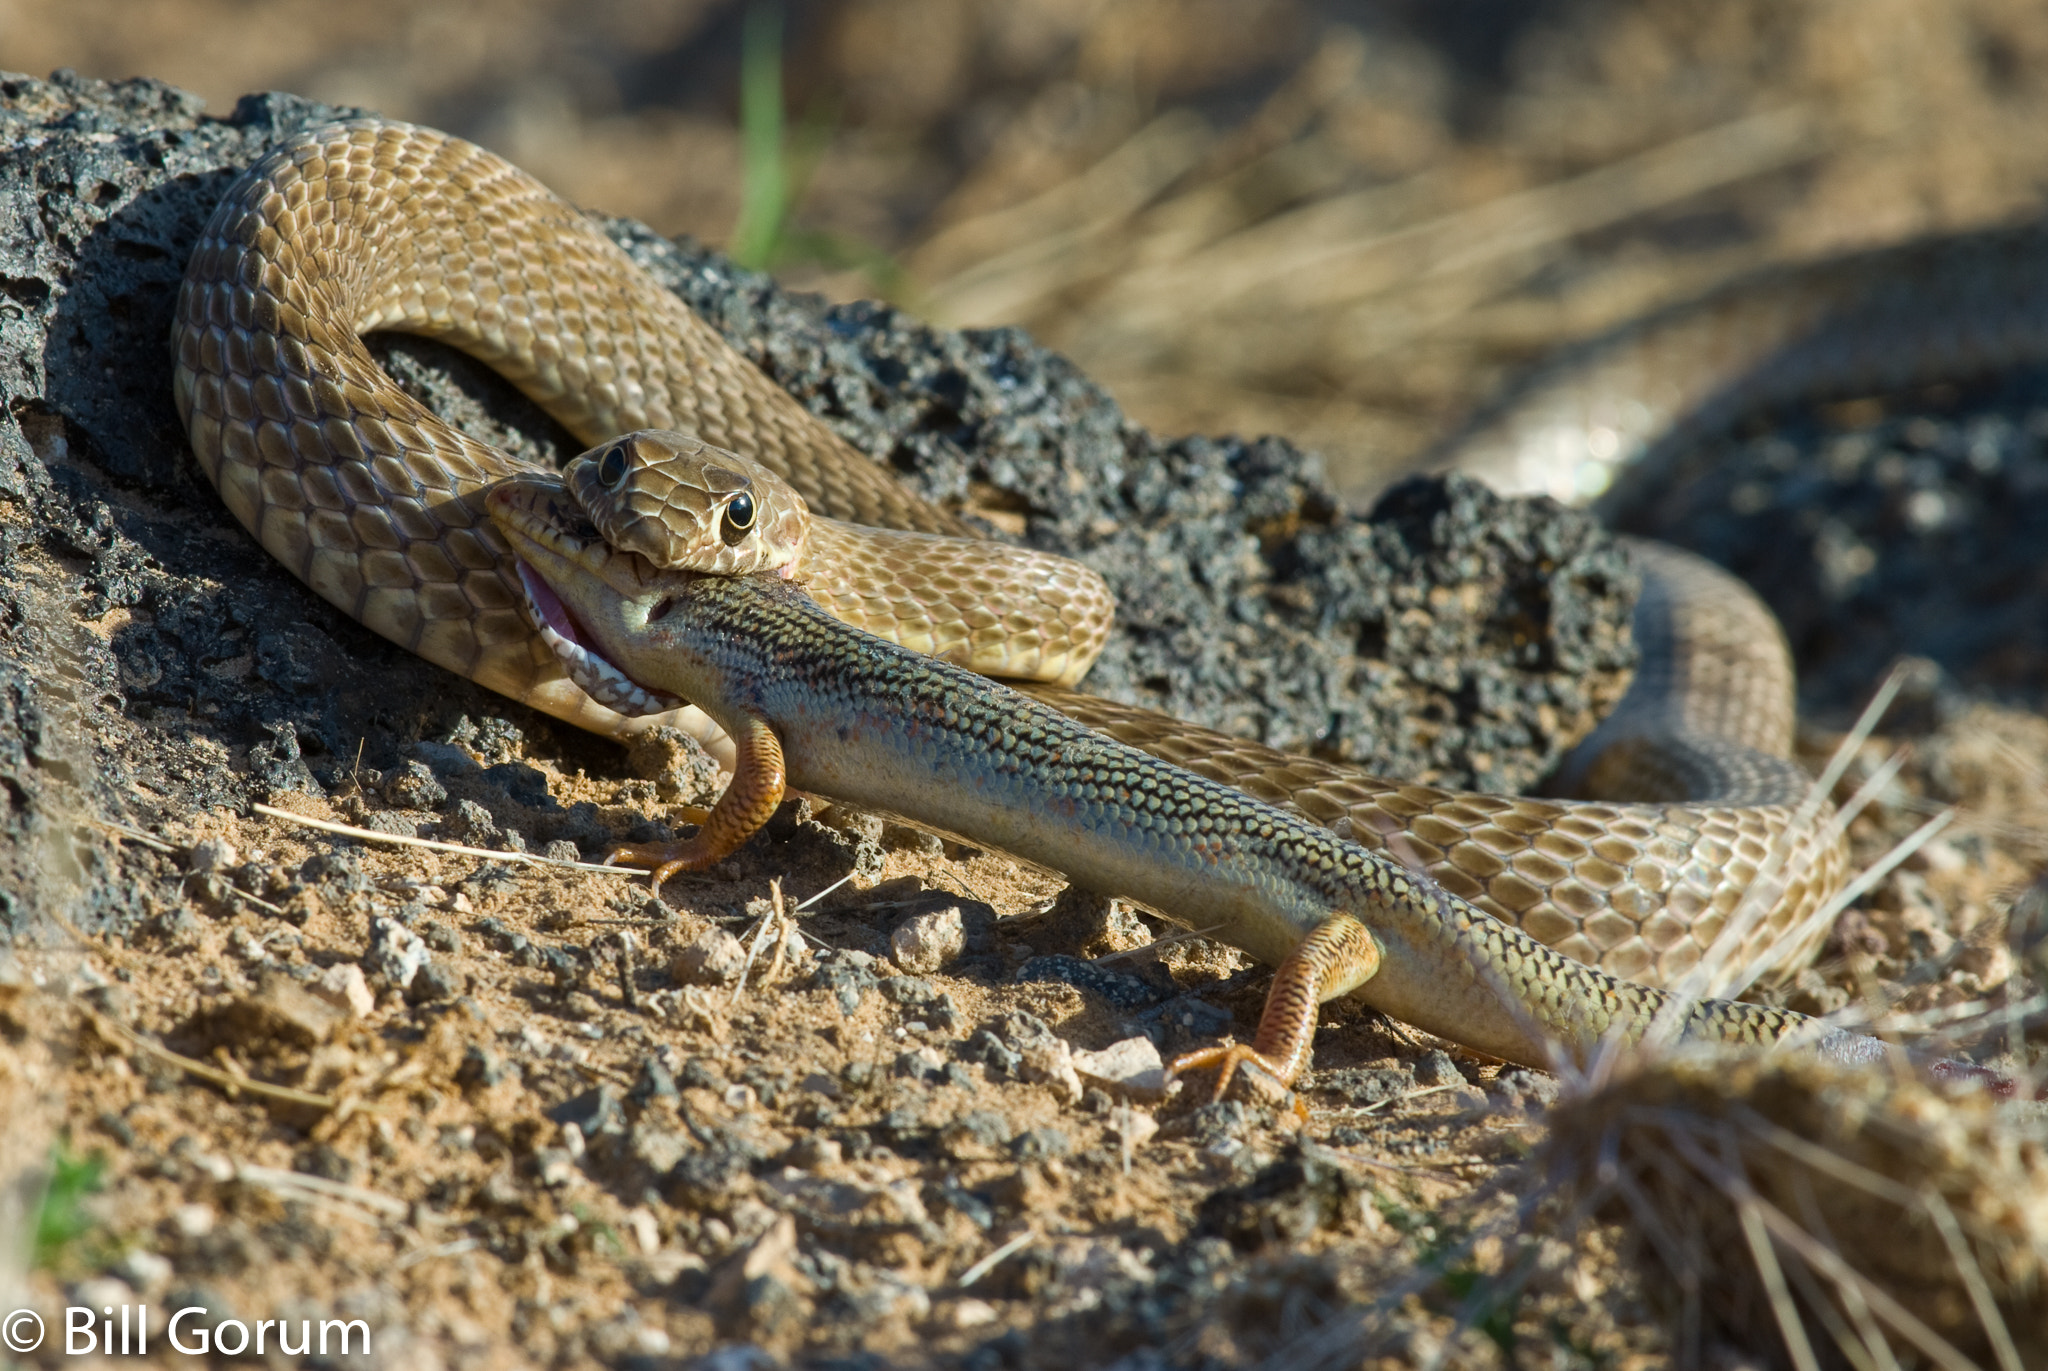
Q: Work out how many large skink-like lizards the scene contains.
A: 1